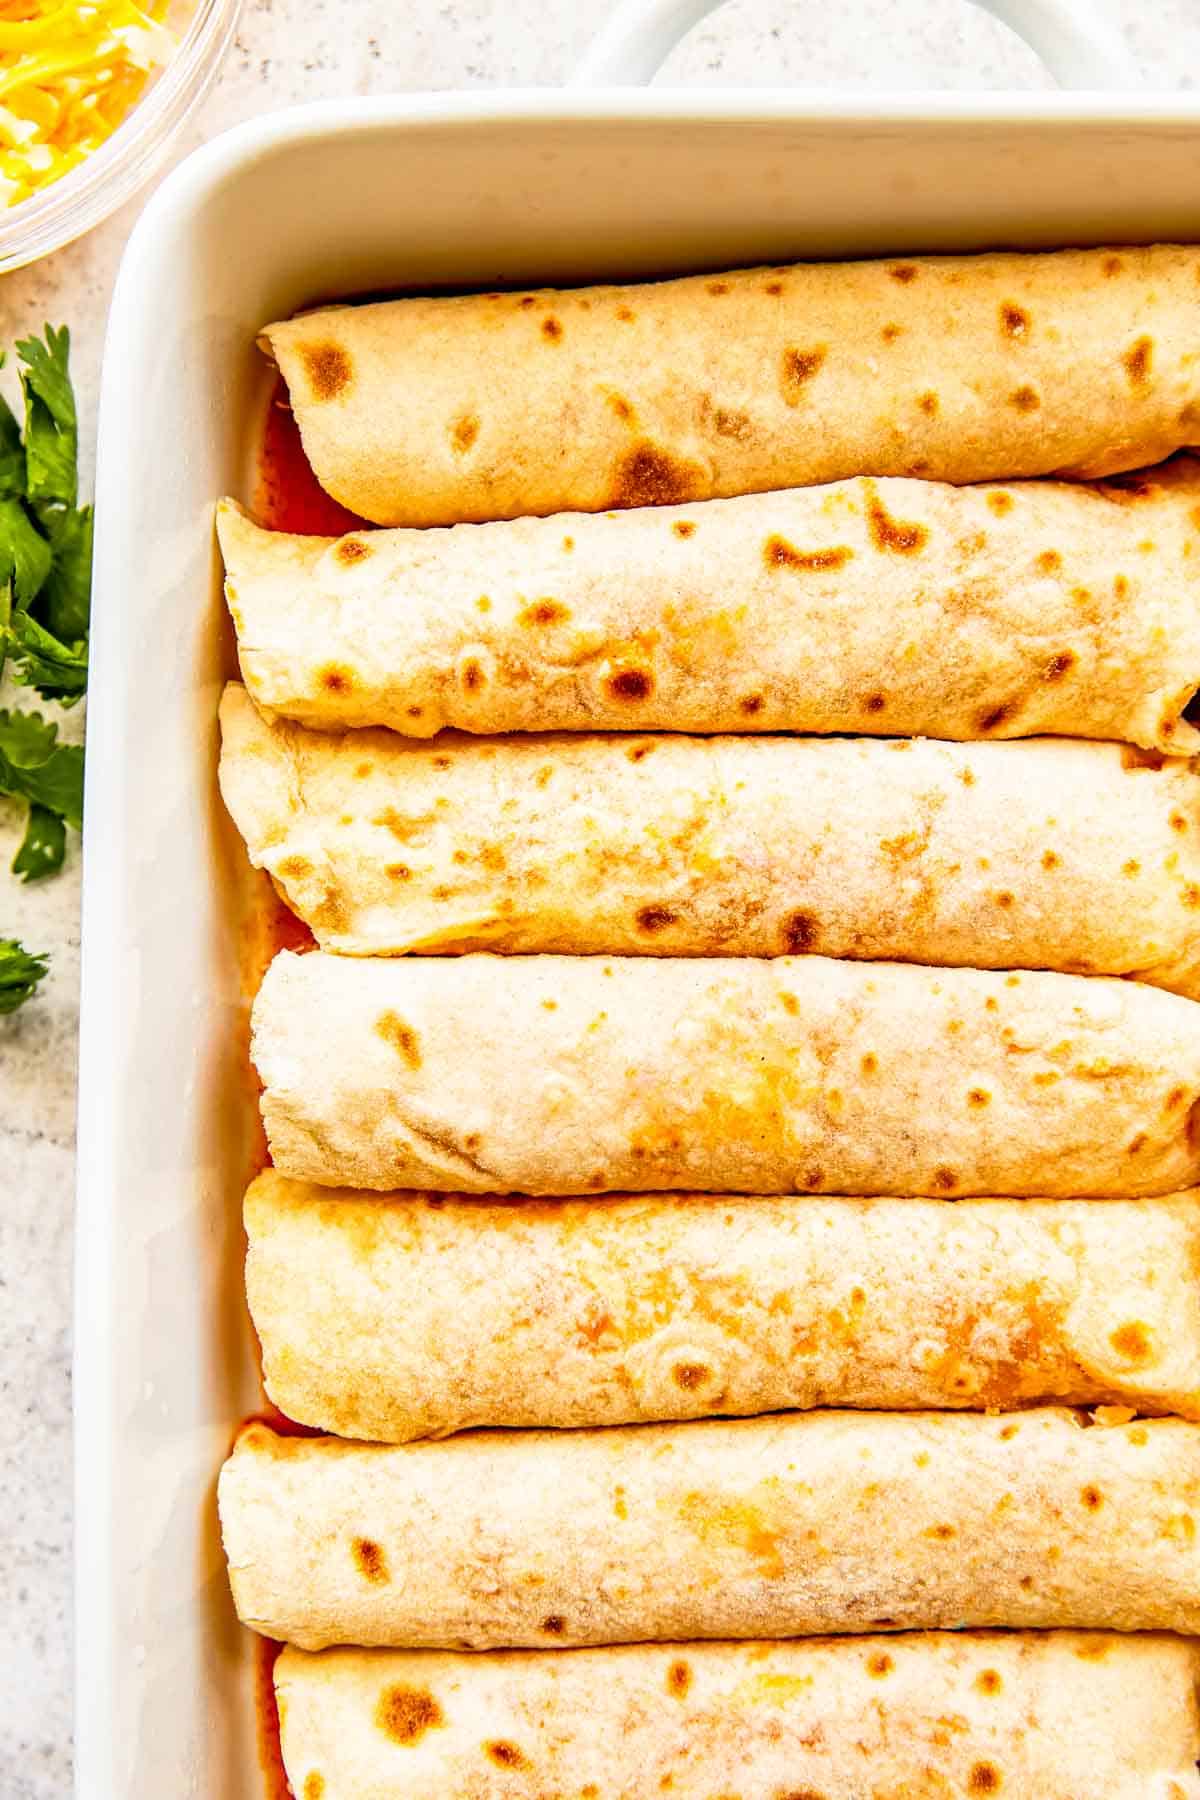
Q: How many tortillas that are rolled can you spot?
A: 7